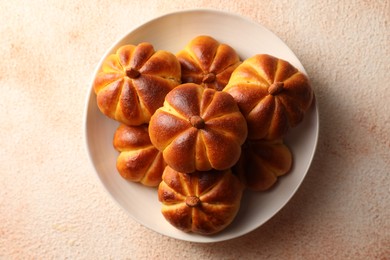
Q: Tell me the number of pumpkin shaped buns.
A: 7